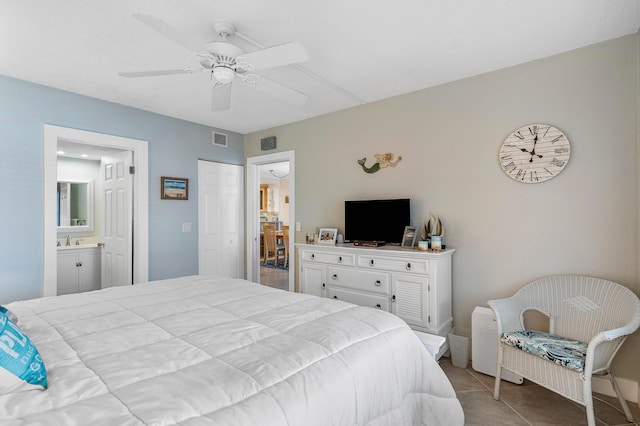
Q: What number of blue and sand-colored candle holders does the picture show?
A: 2